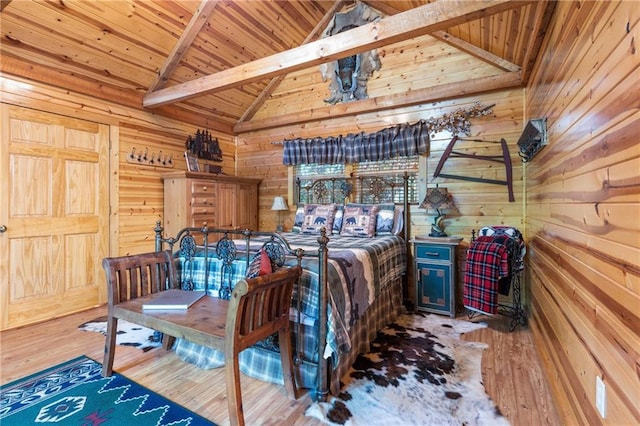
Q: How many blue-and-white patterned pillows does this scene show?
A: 2